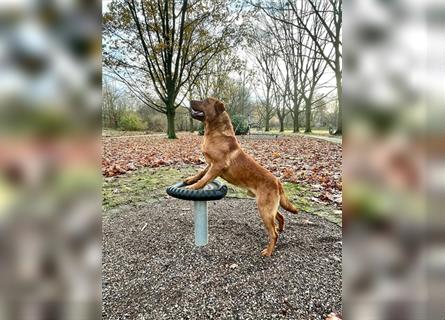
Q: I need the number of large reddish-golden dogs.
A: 1